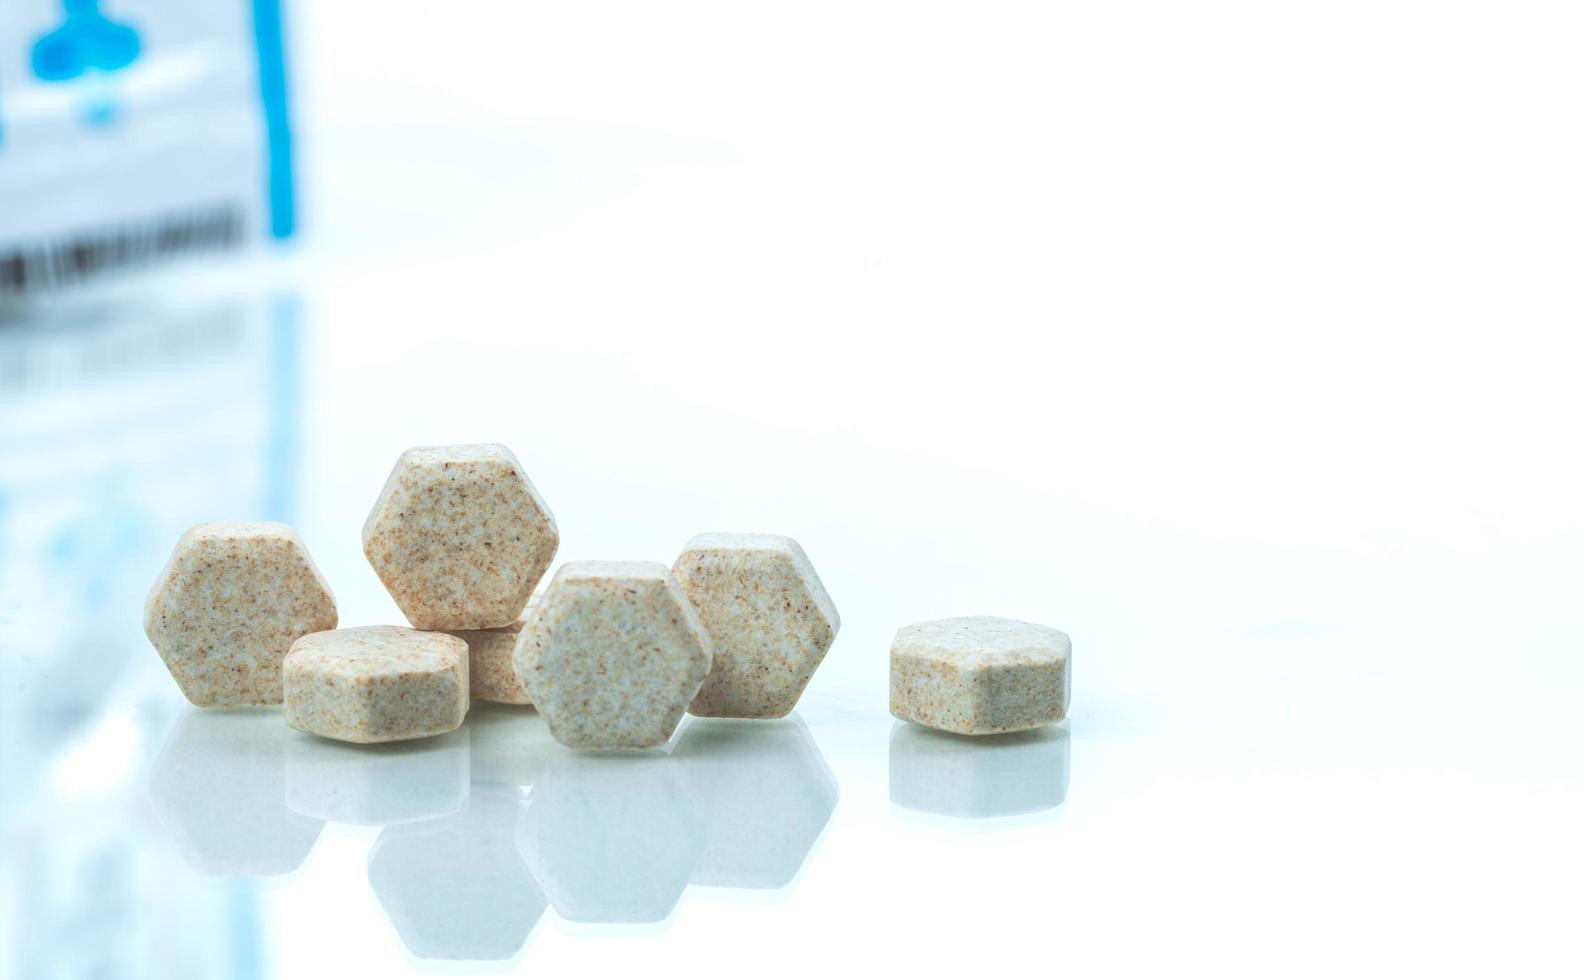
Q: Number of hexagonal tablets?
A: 7